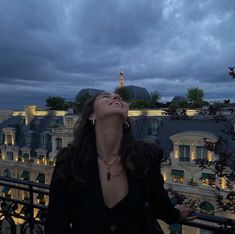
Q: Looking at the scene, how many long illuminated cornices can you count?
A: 2